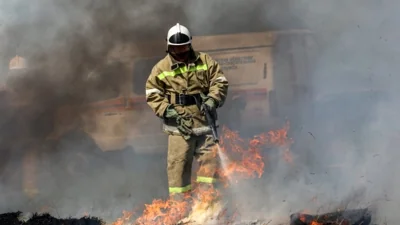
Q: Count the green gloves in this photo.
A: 2